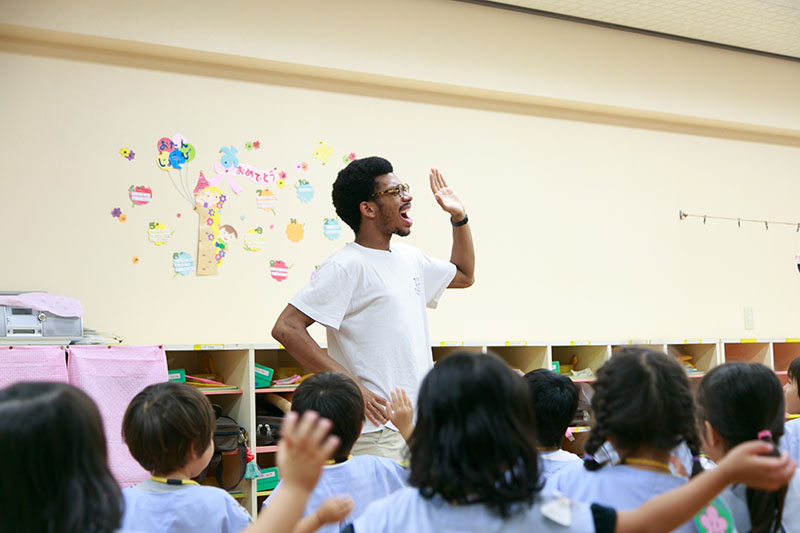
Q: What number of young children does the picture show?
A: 8